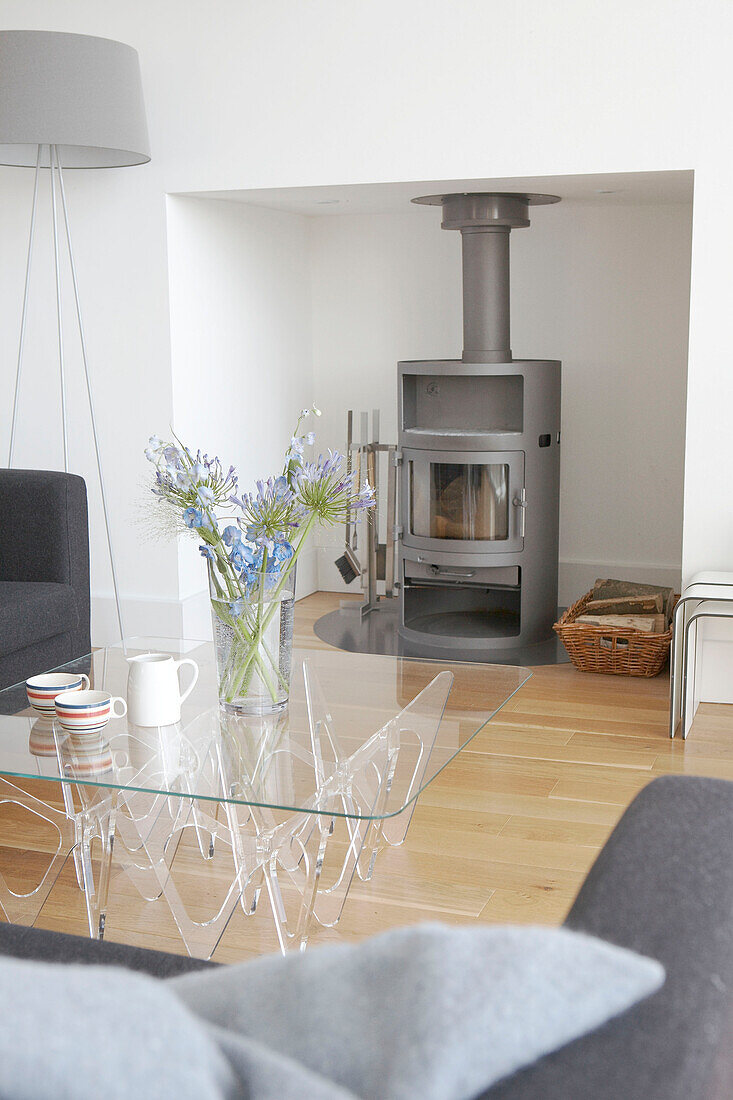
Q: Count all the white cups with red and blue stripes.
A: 2